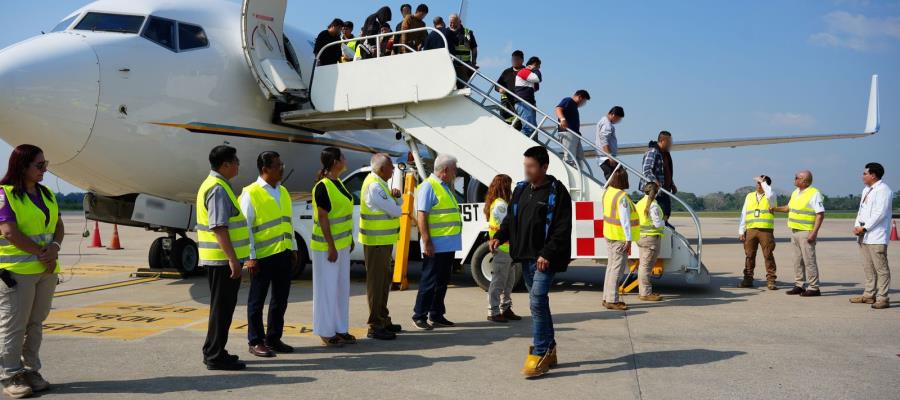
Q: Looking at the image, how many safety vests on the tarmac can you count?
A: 11